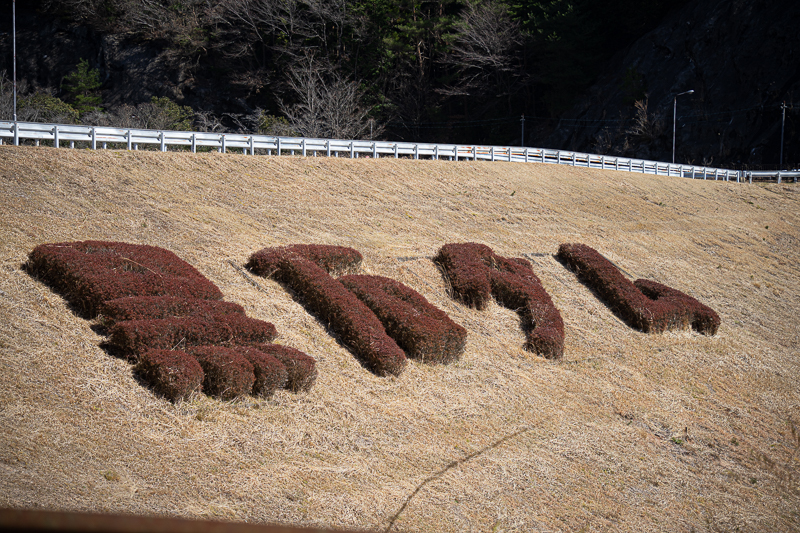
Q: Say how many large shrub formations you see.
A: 4